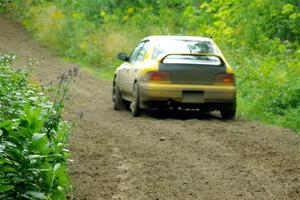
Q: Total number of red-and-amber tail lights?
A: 2